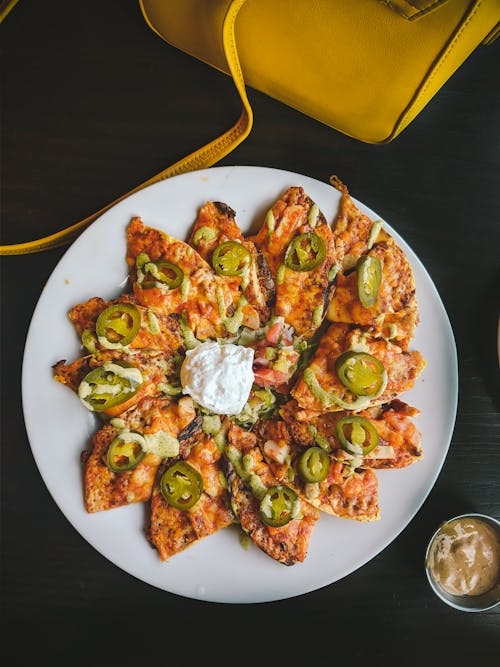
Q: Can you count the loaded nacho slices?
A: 12